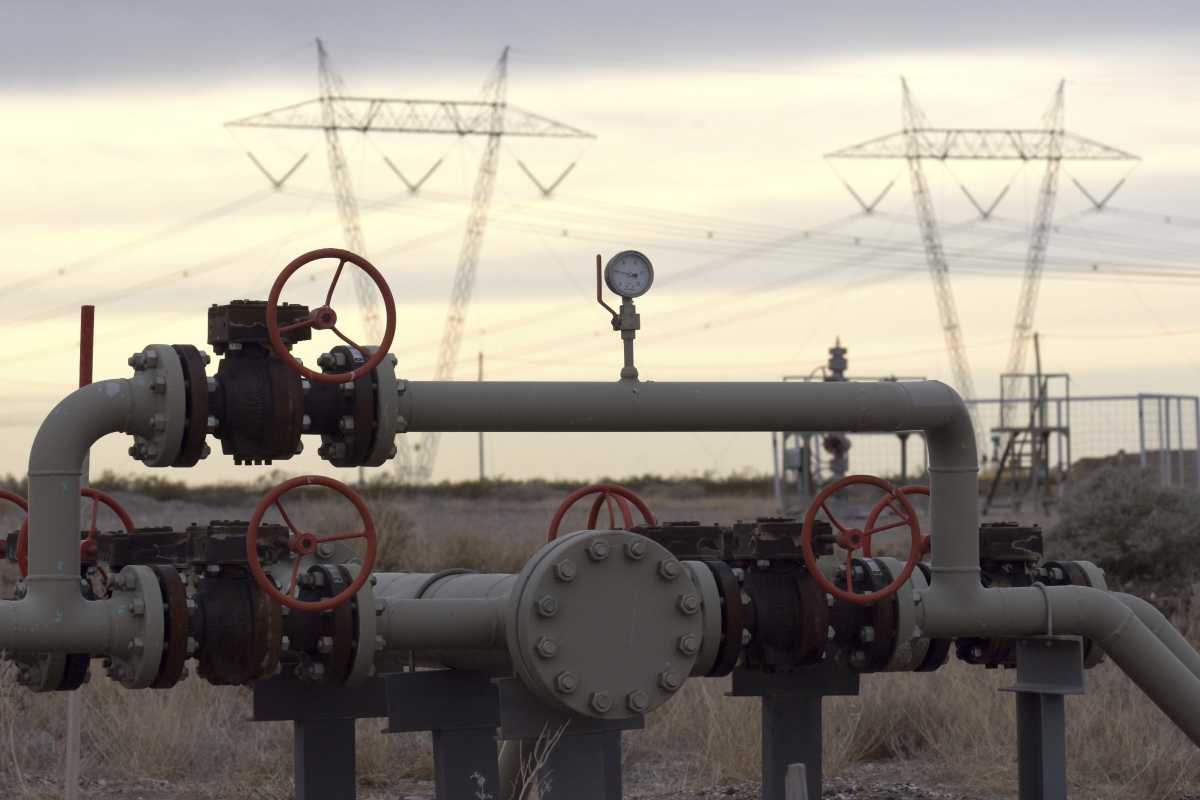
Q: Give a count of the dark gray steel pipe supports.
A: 5